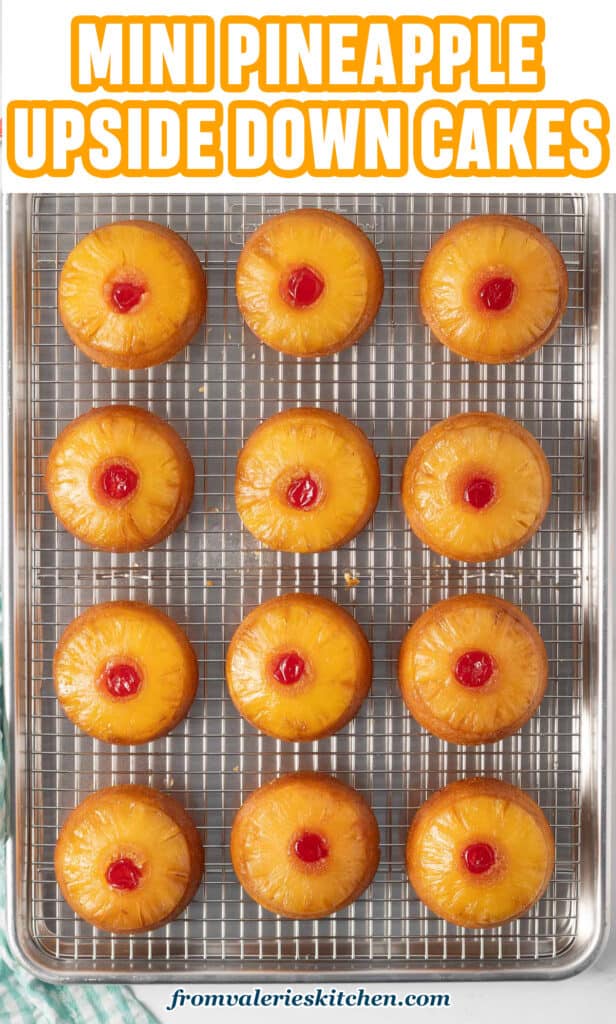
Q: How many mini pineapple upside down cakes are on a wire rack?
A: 12